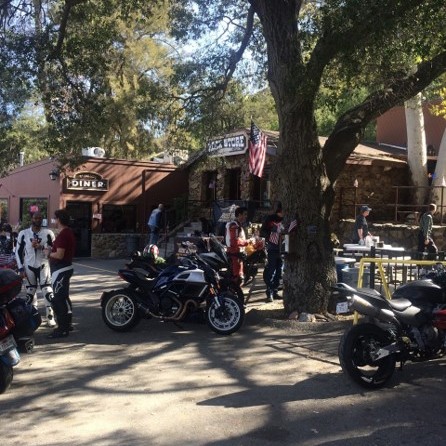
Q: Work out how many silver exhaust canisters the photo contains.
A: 1